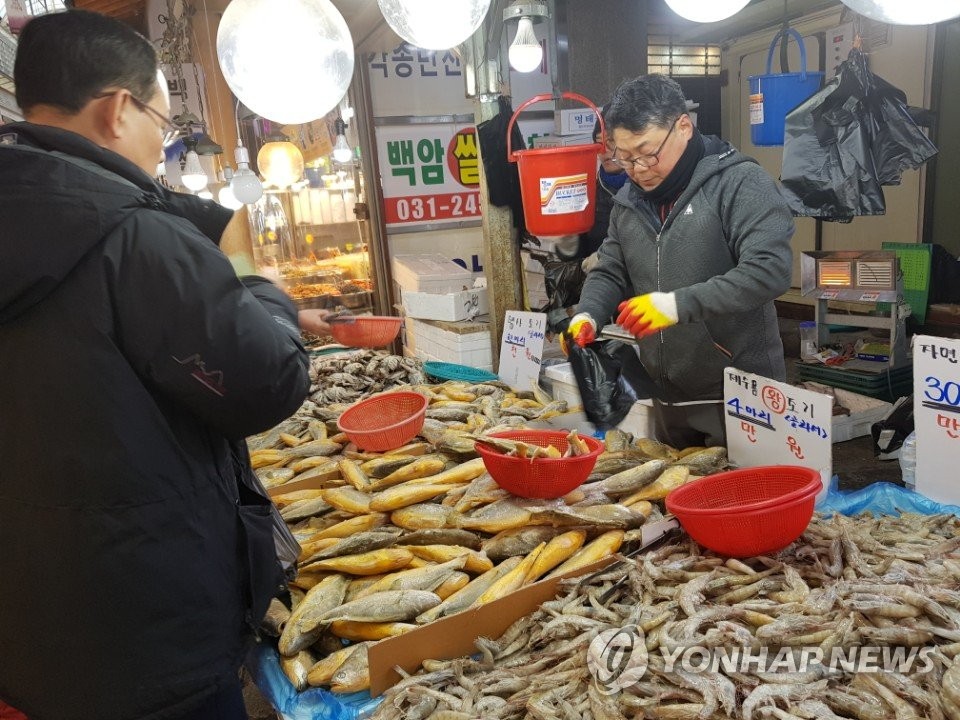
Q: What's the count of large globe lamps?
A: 4